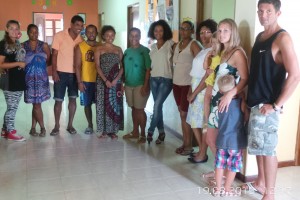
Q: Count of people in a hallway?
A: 13